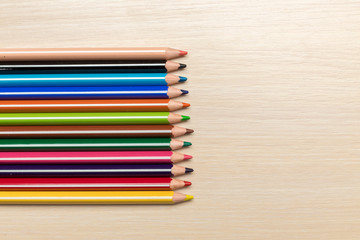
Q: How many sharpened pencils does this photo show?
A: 12